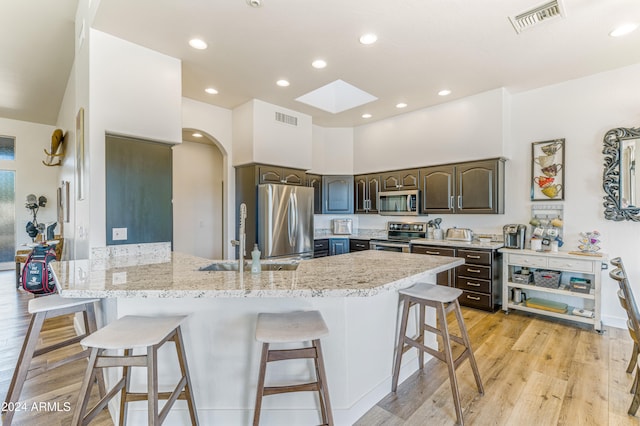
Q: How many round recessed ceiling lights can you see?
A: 10